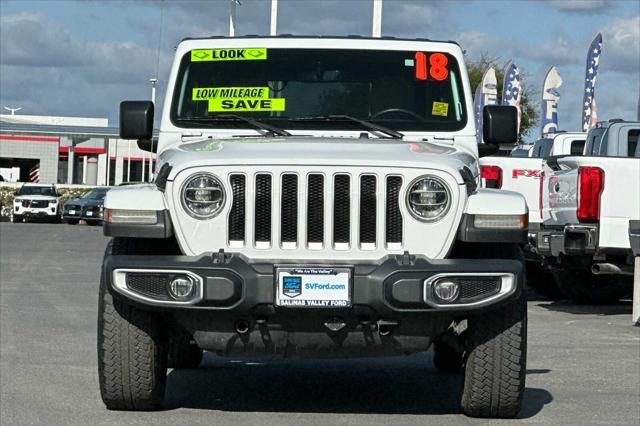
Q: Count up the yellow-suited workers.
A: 0